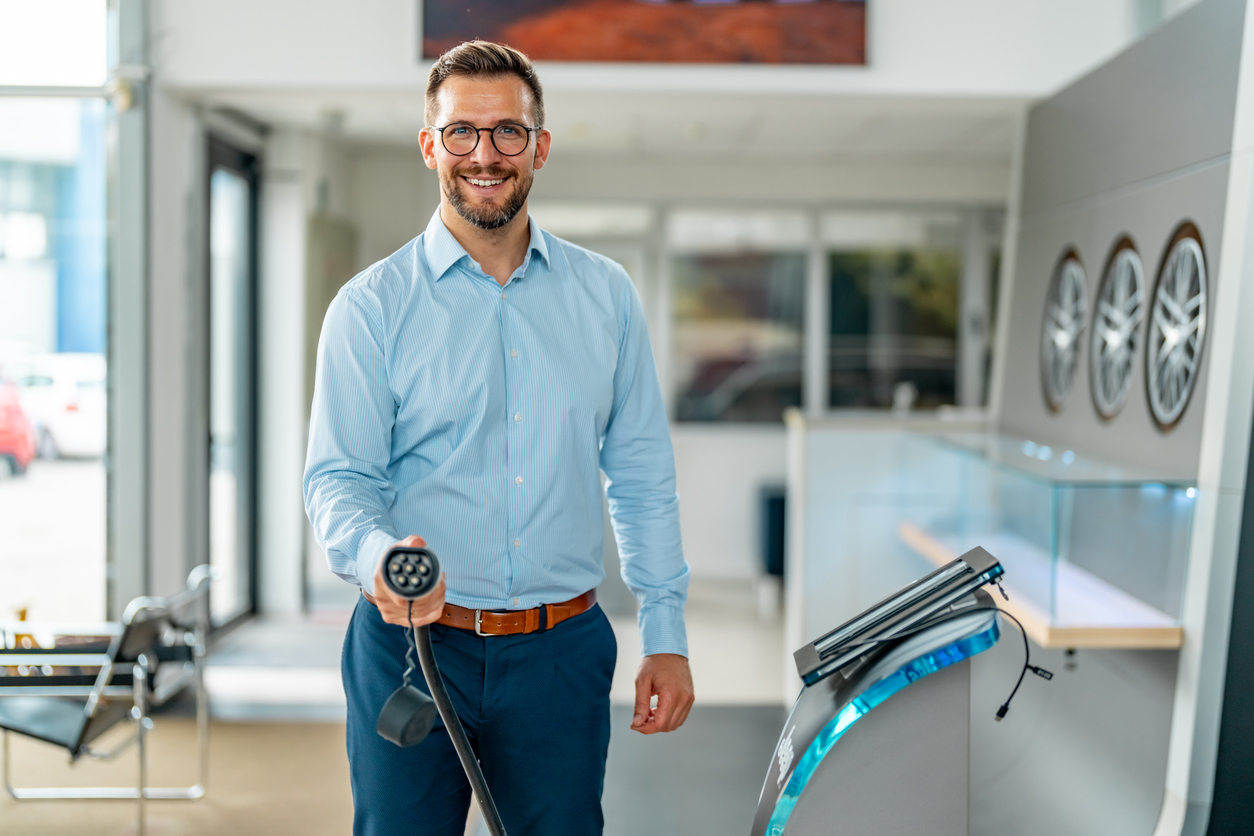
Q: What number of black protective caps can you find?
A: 1